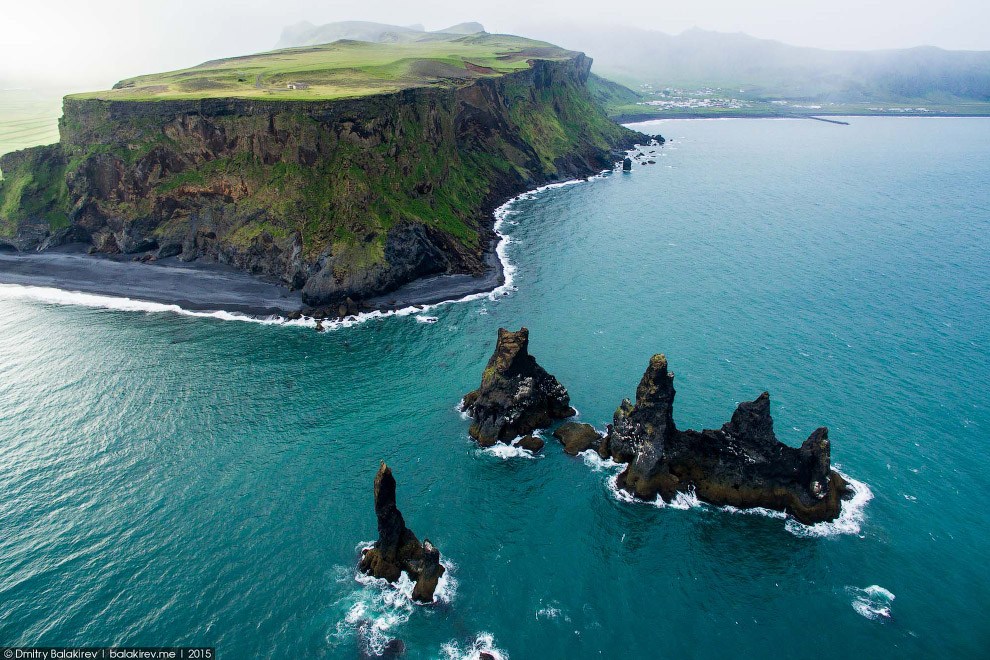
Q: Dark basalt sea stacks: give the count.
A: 3